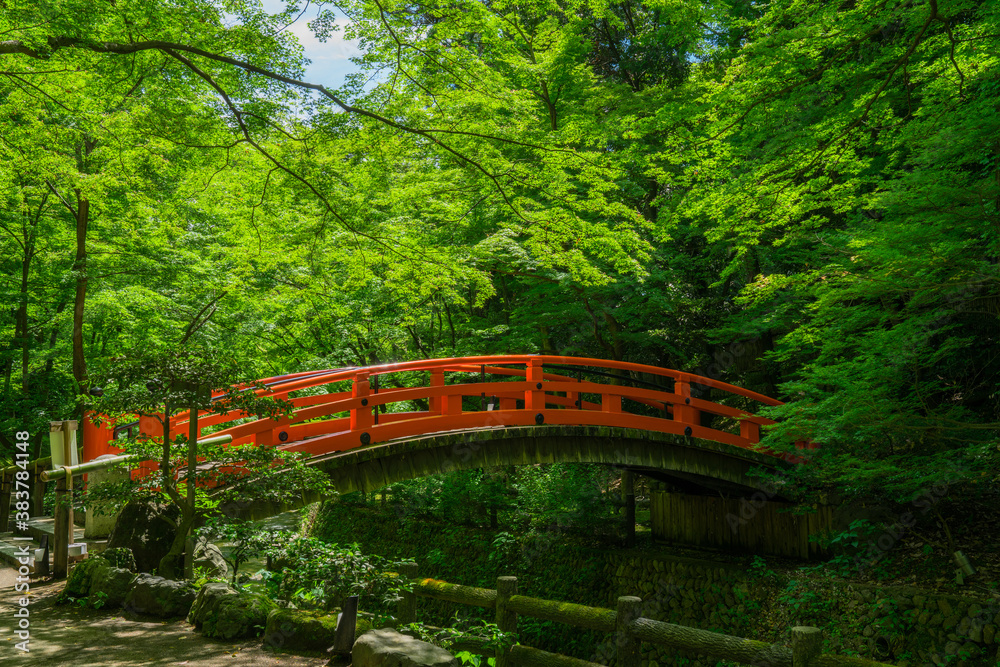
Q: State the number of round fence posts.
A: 4